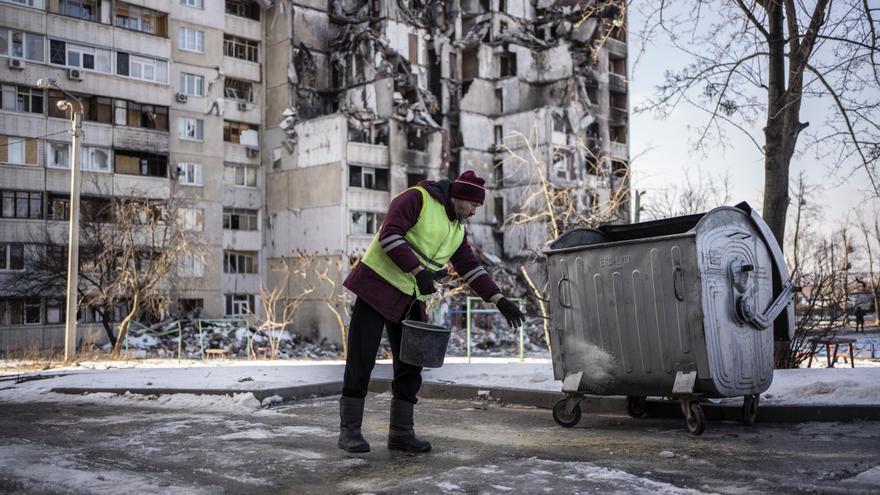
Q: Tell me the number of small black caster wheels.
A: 4